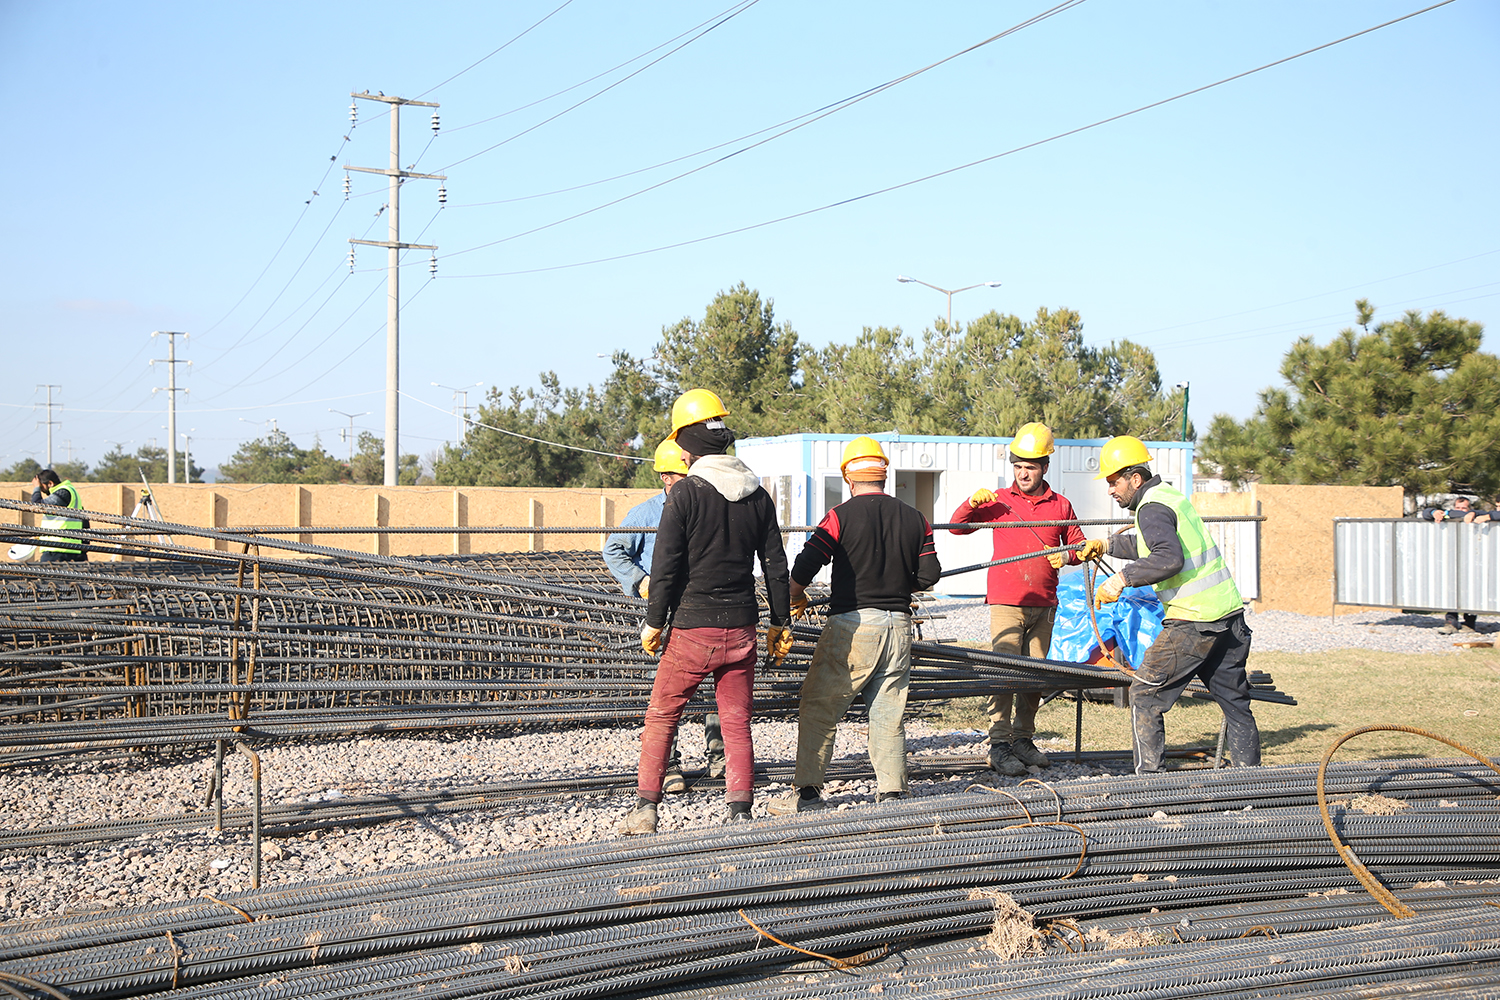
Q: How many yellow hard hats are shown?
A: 5